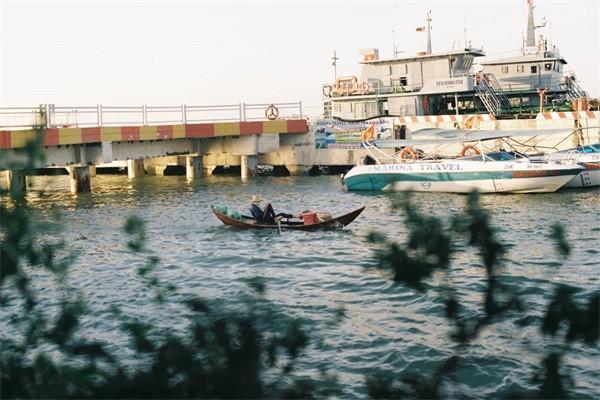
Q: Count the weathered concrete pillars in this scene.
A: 5